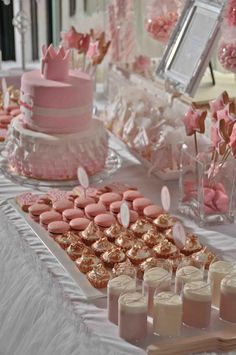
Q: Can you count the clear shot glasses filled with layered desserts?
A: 8